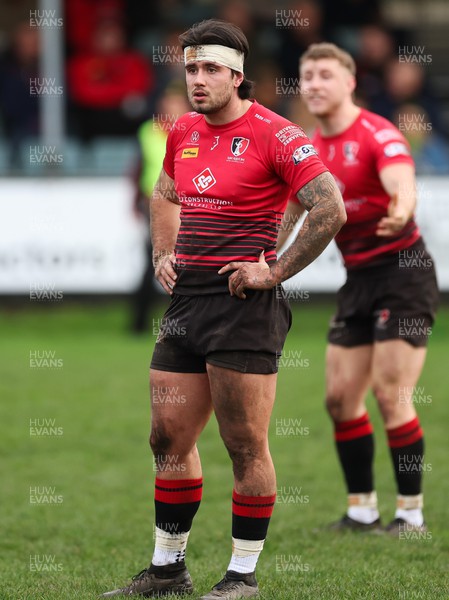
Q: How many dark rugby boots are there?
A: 4